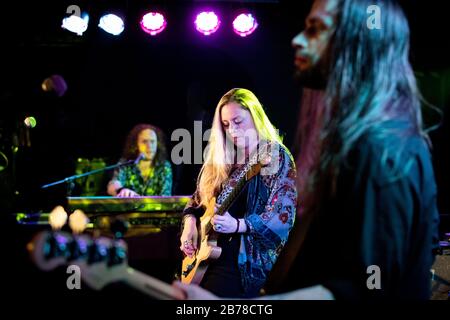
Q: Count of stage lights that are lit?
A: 5